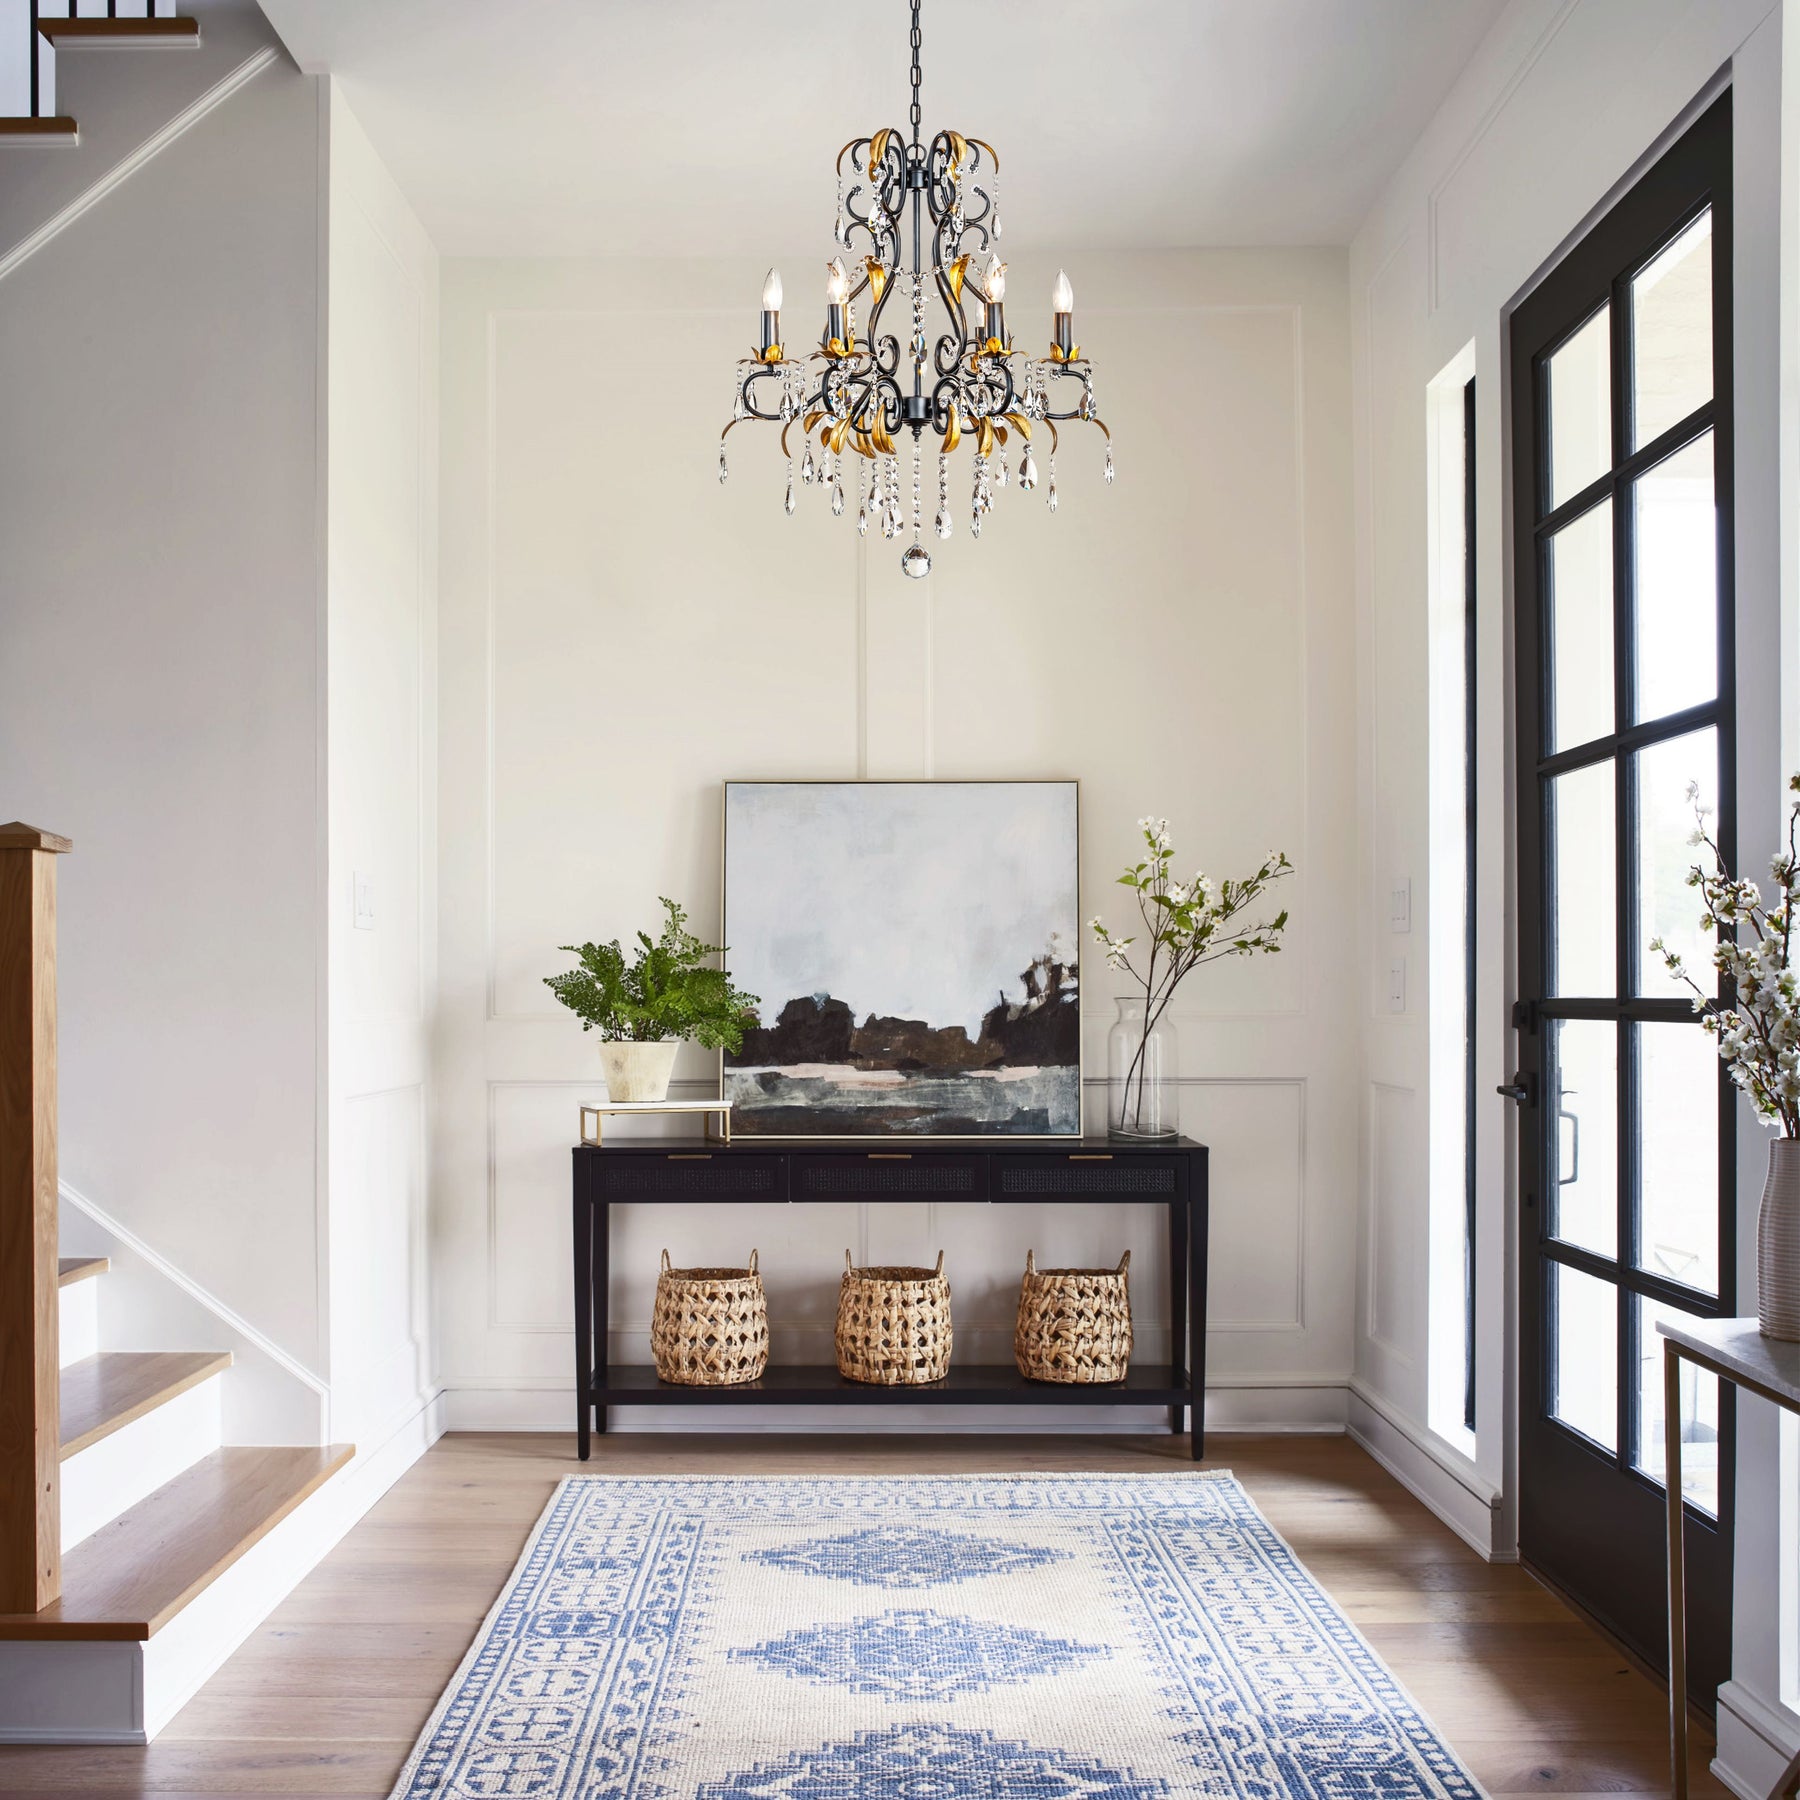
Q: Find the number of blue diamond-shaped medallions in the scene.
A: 3